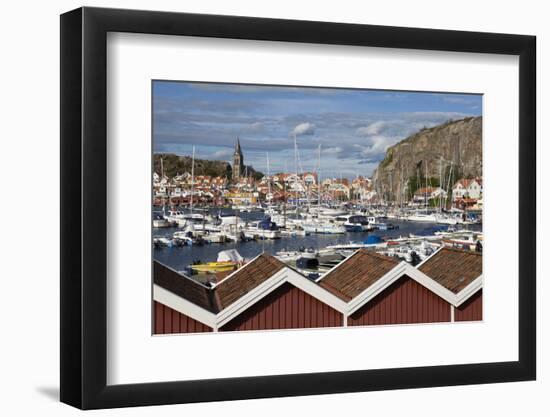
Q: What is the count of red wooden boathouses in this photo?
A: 4